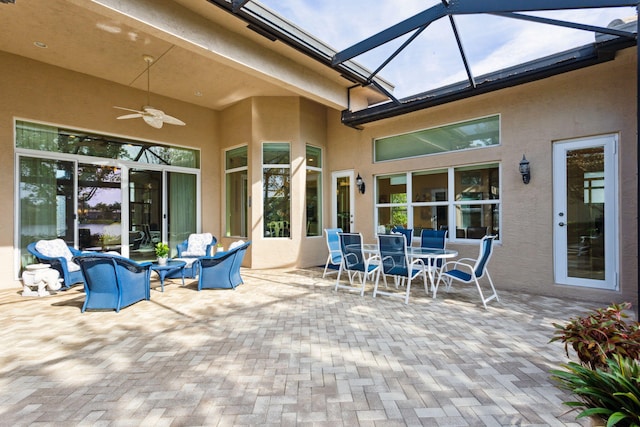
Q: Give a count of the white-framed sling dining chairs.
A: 6